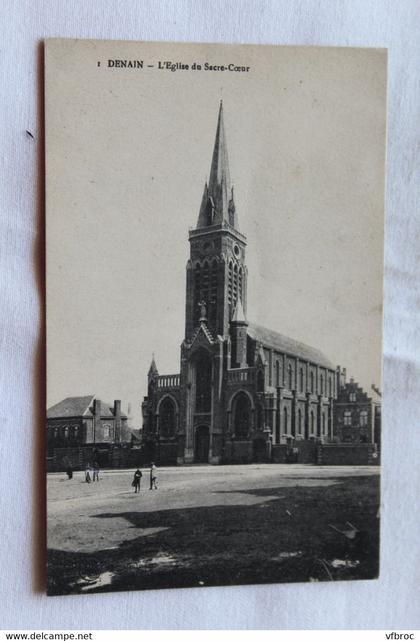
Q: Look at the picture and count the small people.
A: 5